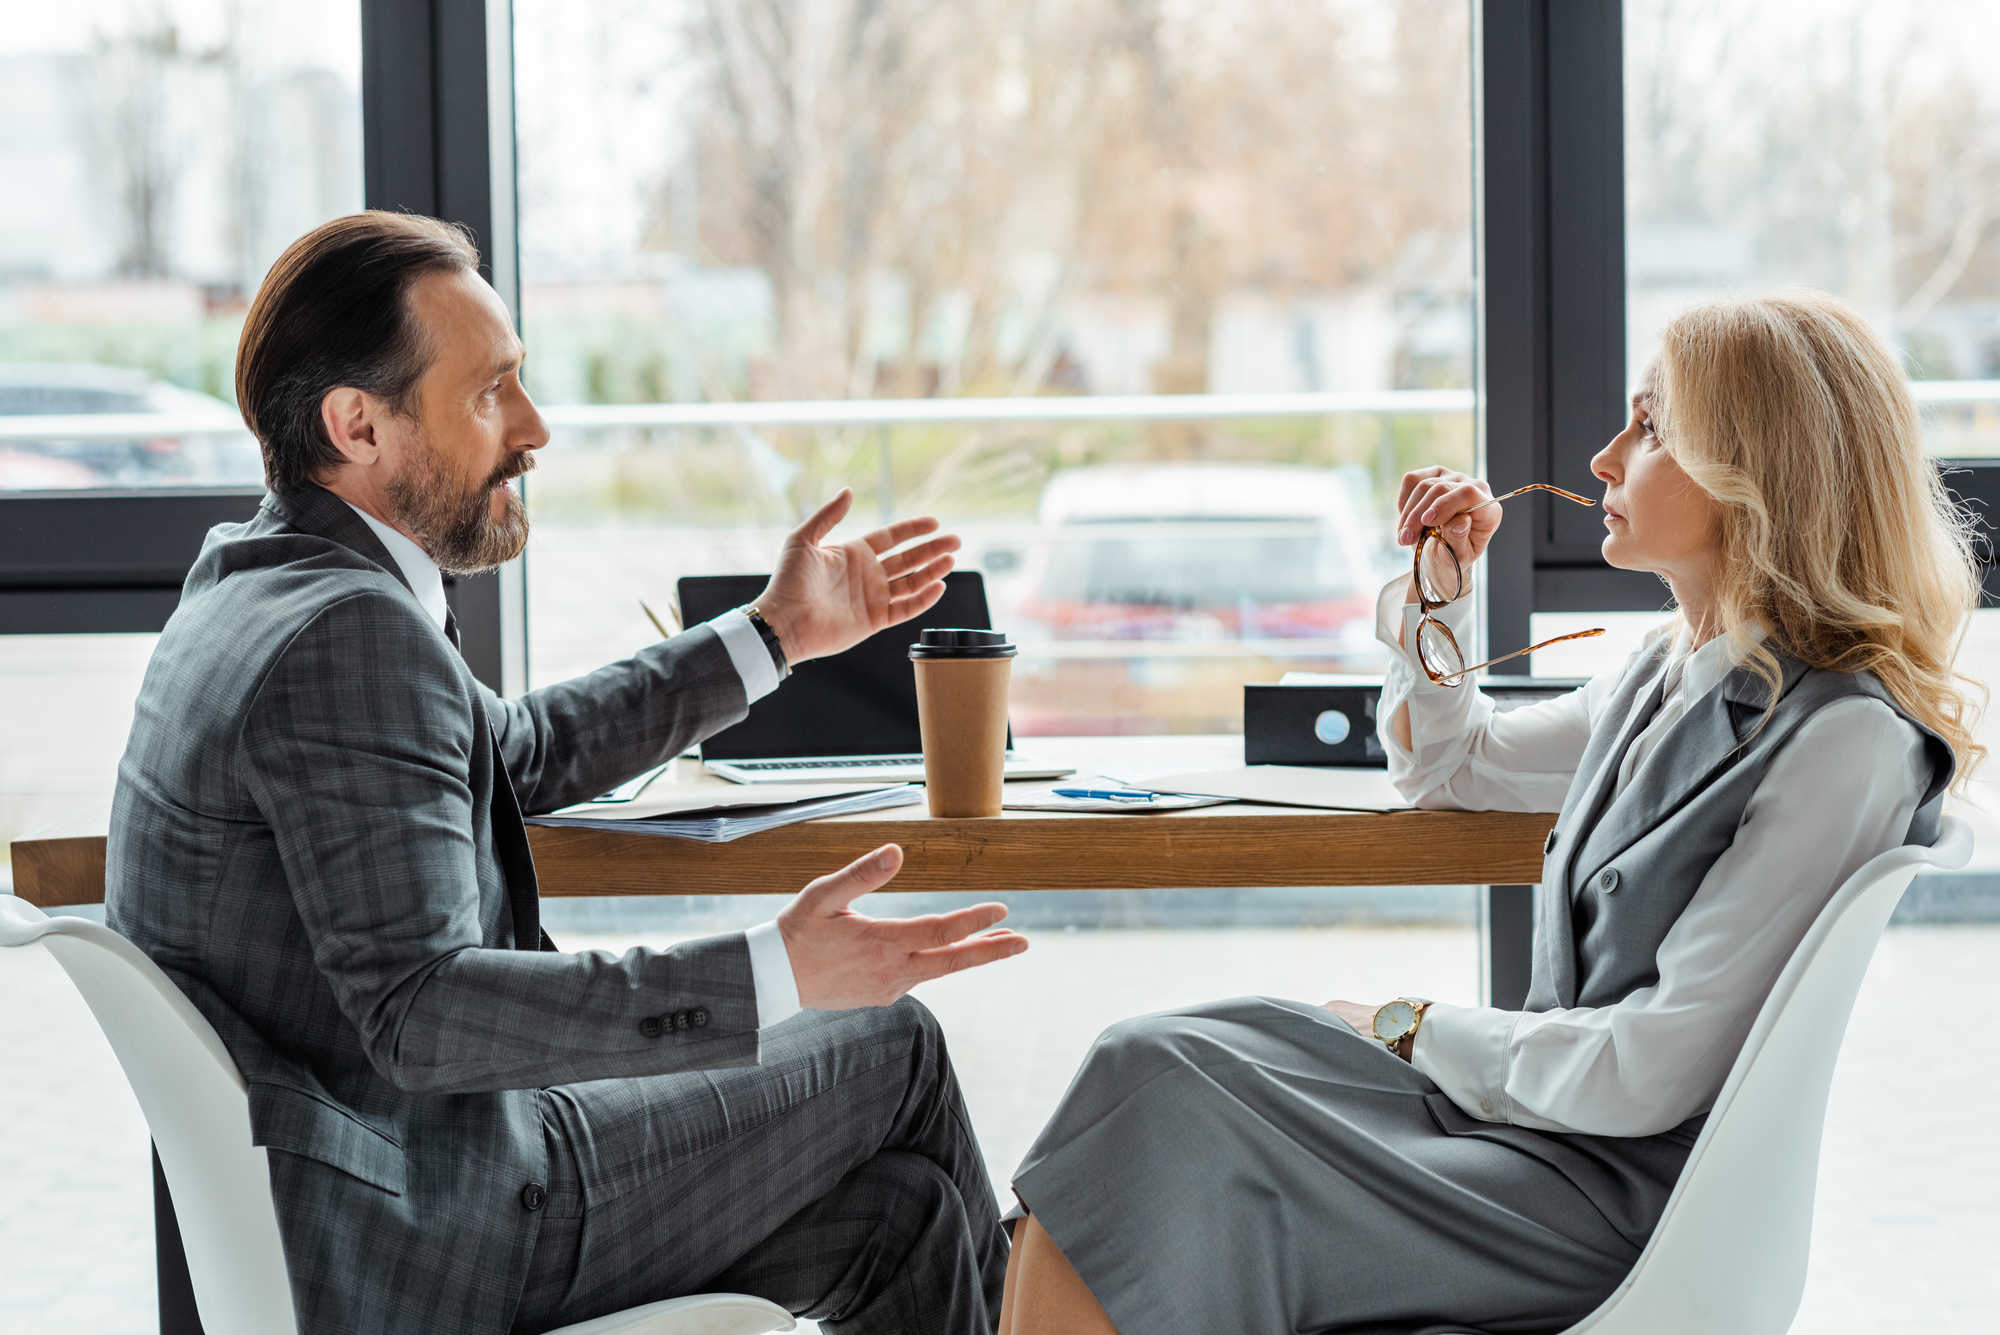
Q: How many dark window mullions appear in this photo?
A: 2